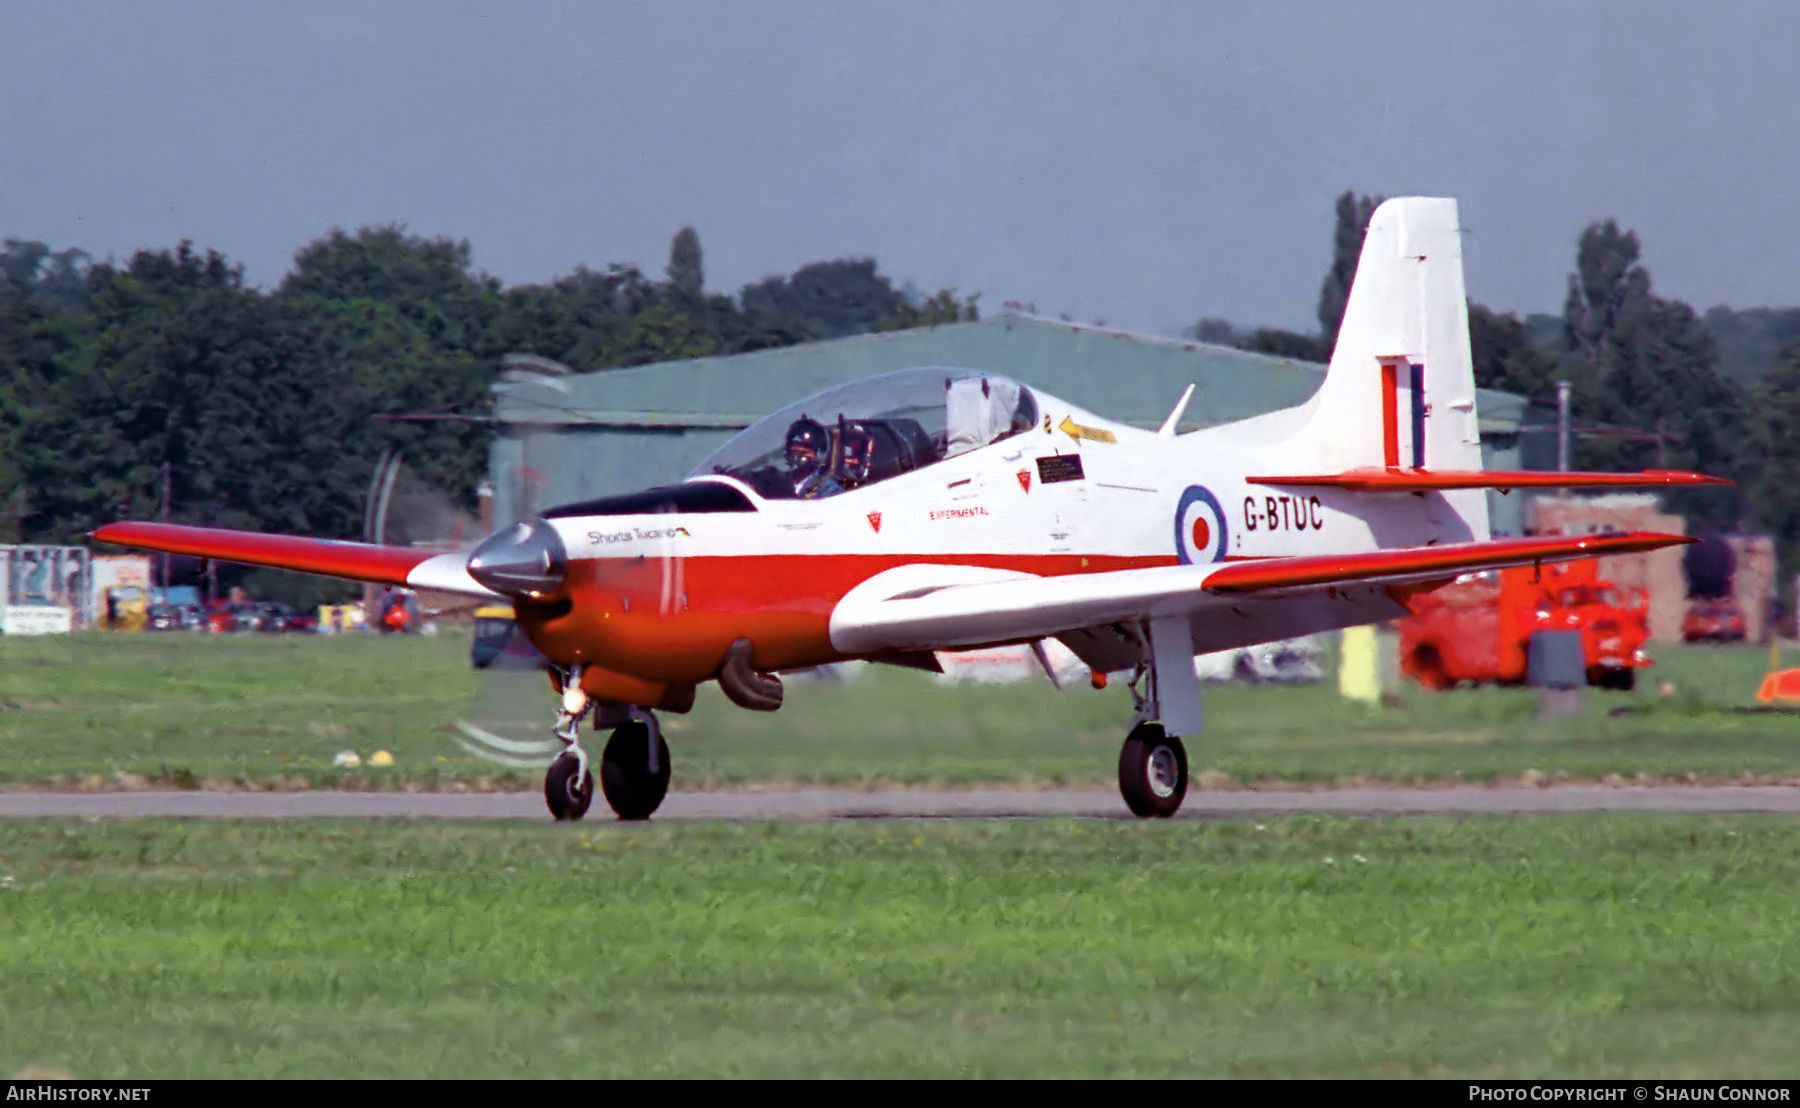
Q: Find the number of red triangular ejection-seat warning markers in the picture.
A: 2